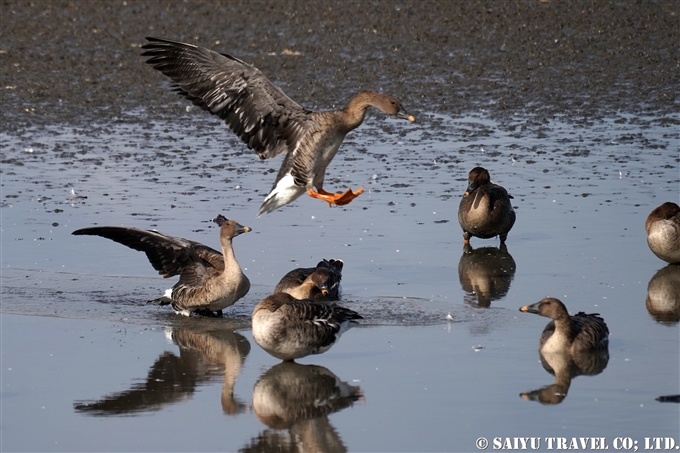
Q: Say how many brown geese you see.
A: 7